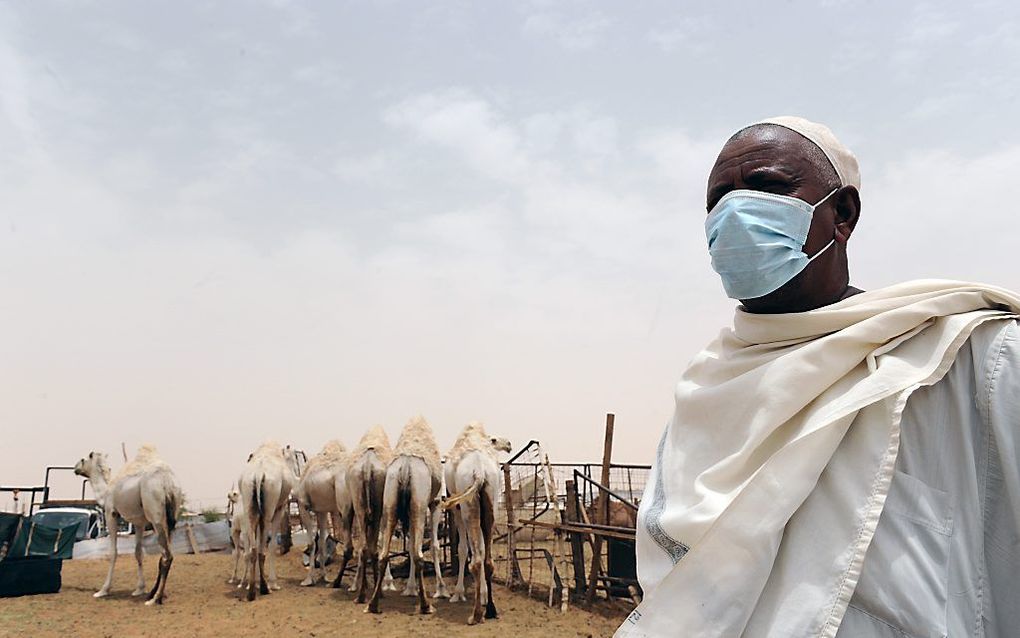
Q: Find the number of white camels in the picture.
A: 7